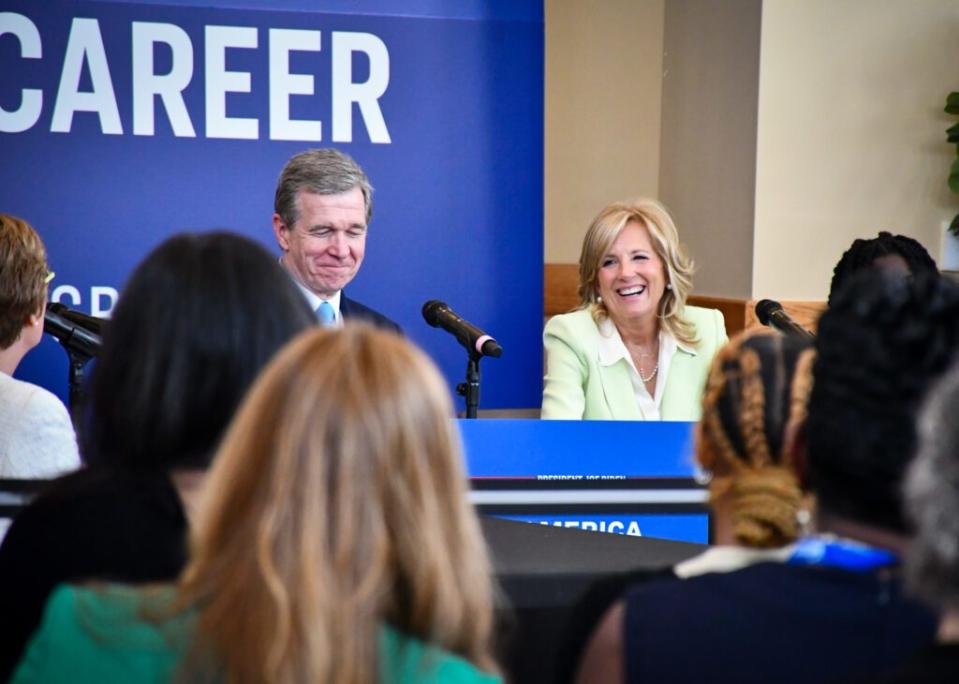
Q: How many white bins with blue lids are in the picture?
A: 0